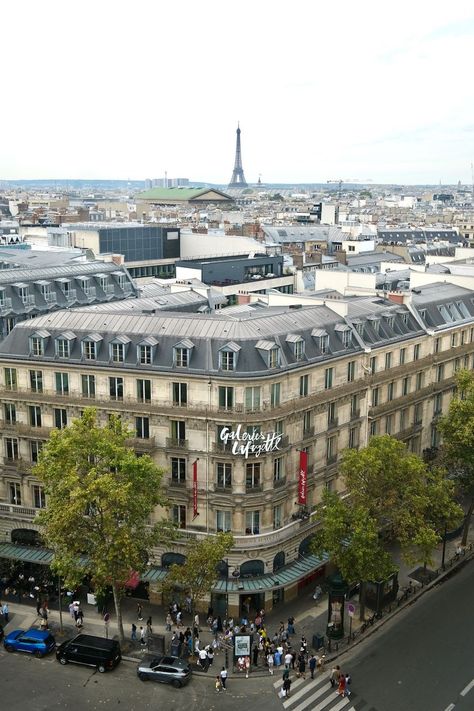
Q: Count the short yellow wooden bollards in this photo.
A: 0